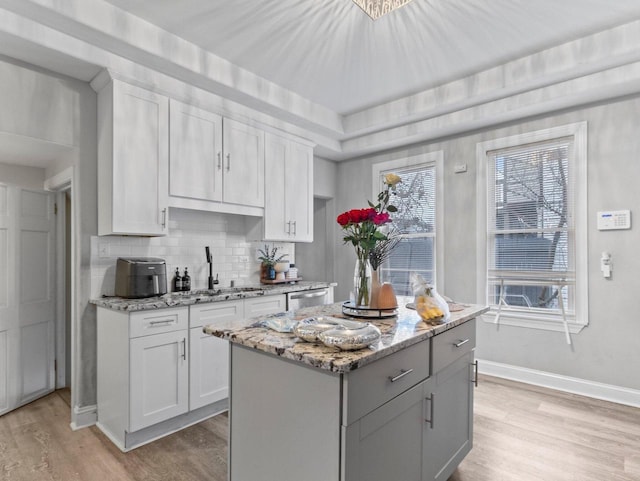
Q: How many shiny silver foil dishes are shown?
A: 2